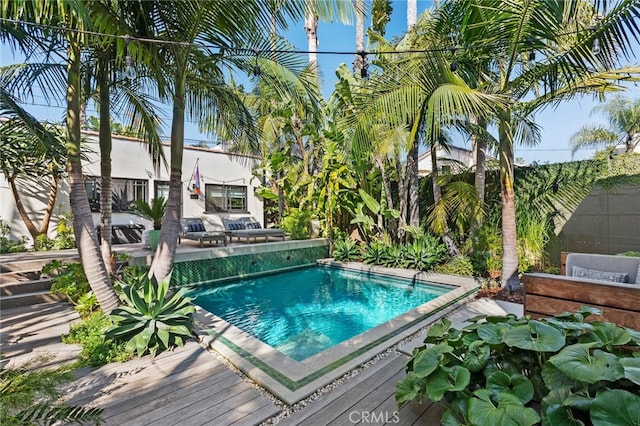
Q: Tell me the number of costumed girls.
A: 0